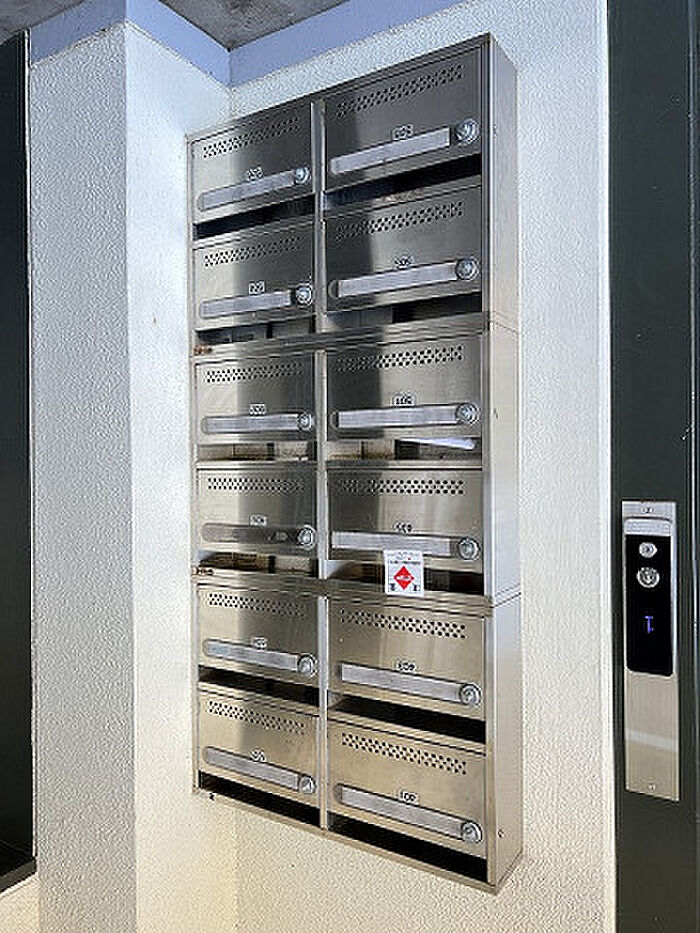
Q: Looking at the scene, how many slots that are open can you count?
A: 12